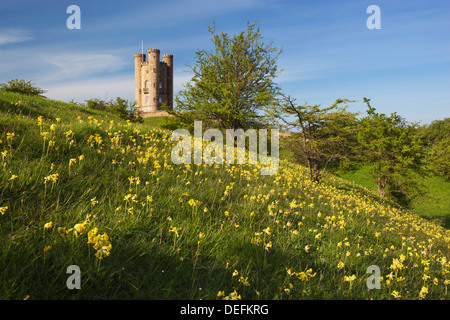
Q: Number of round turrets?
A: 3